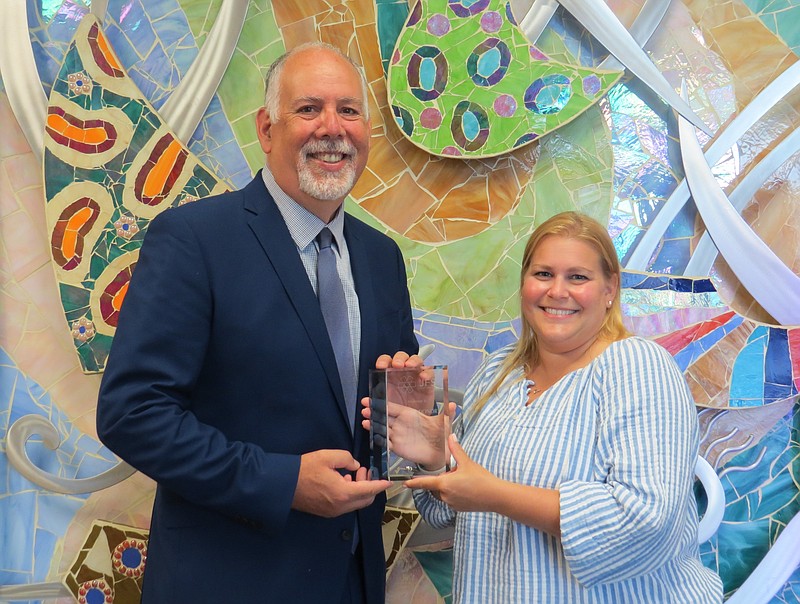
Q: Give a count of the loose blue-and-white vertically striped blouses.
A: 1